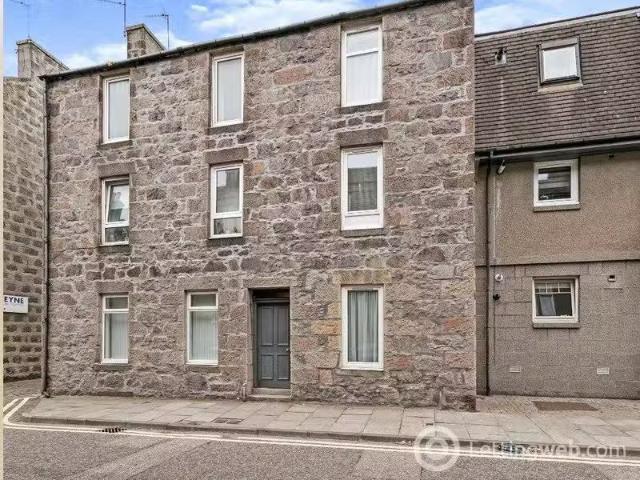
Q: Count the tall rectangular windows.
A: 9